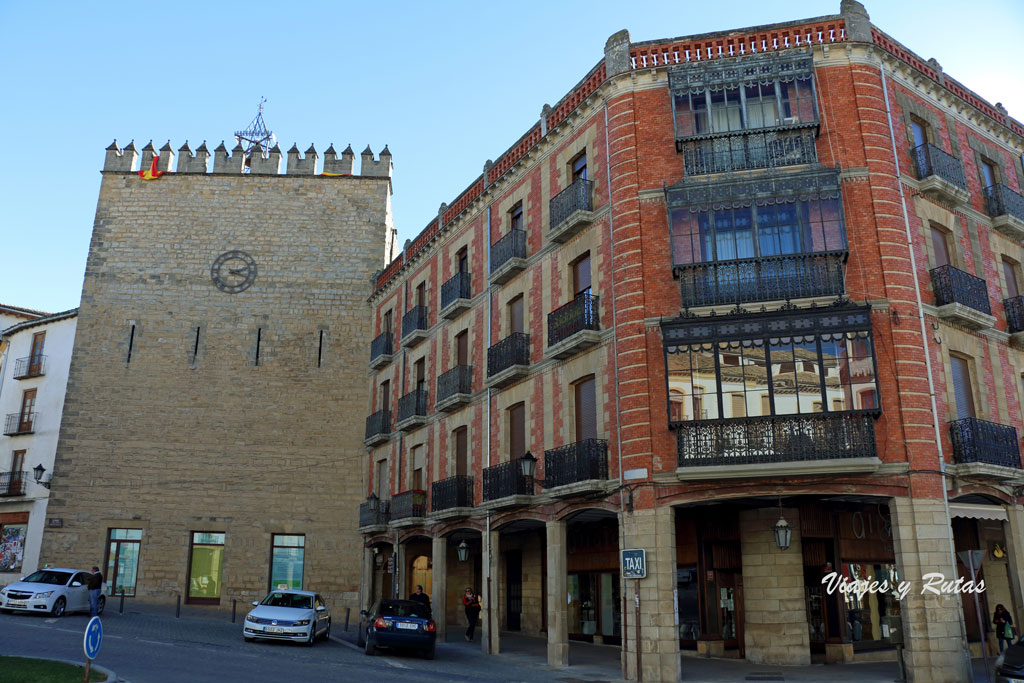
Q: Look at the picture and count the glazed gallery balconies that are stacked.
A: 3